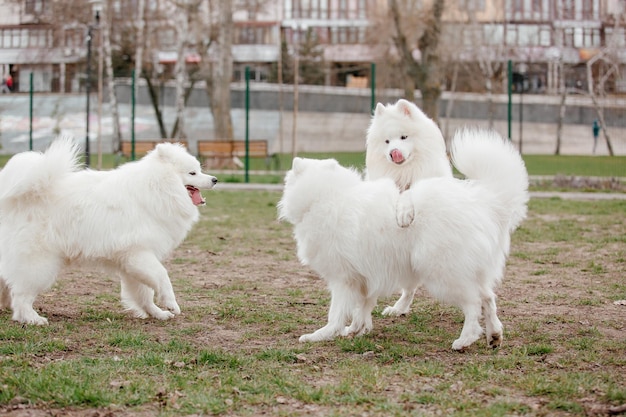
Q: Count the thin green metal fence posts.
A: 5